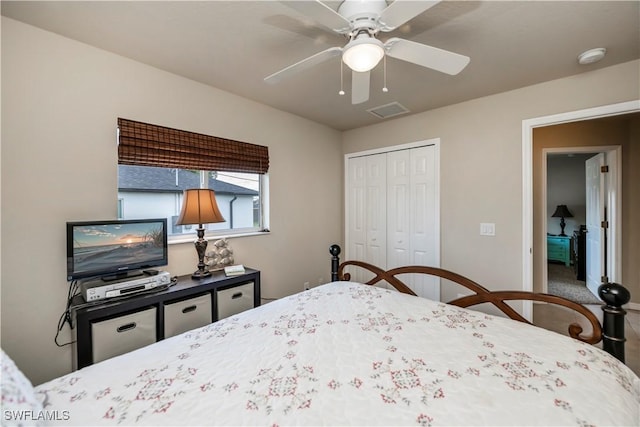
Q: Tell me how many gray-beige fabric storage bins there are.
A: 3